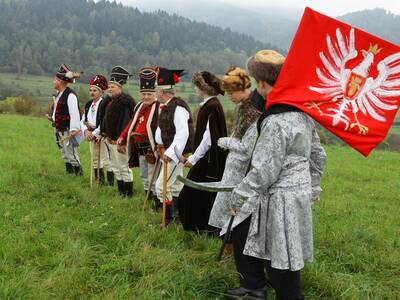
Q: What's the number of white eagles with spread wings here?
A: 1